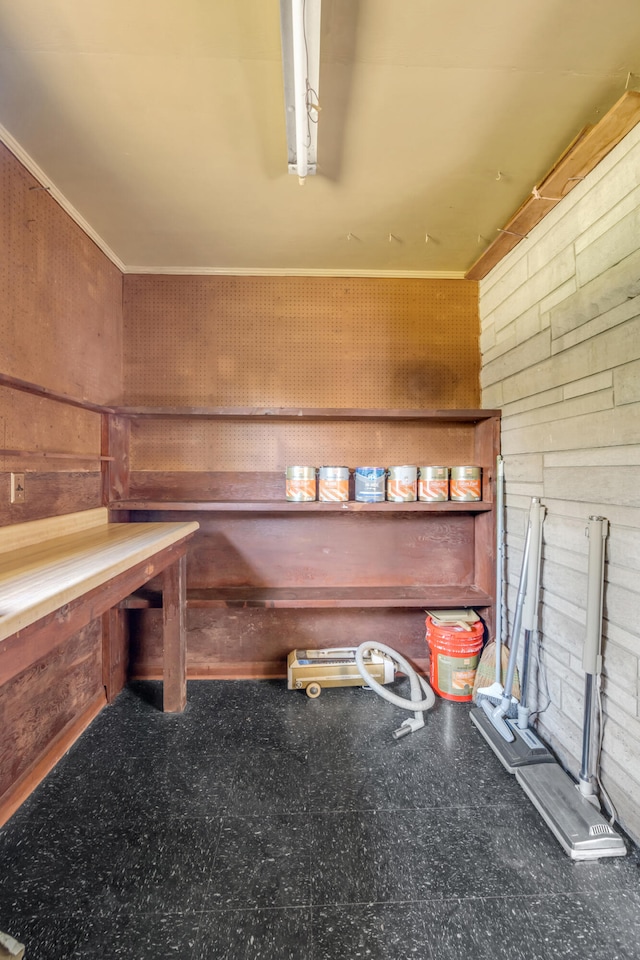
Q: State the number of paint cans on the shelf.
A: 6